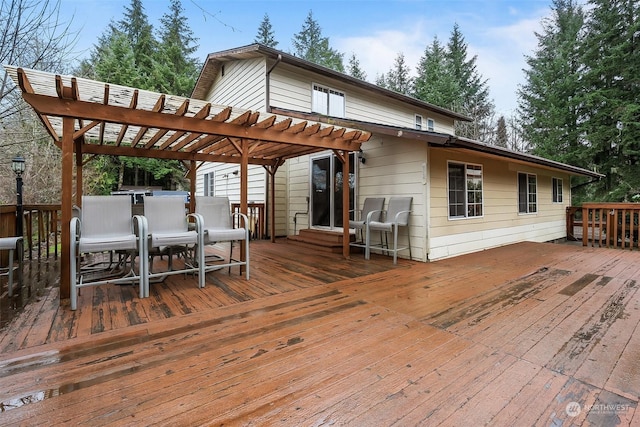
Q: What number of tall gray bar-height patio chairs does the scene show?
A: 5